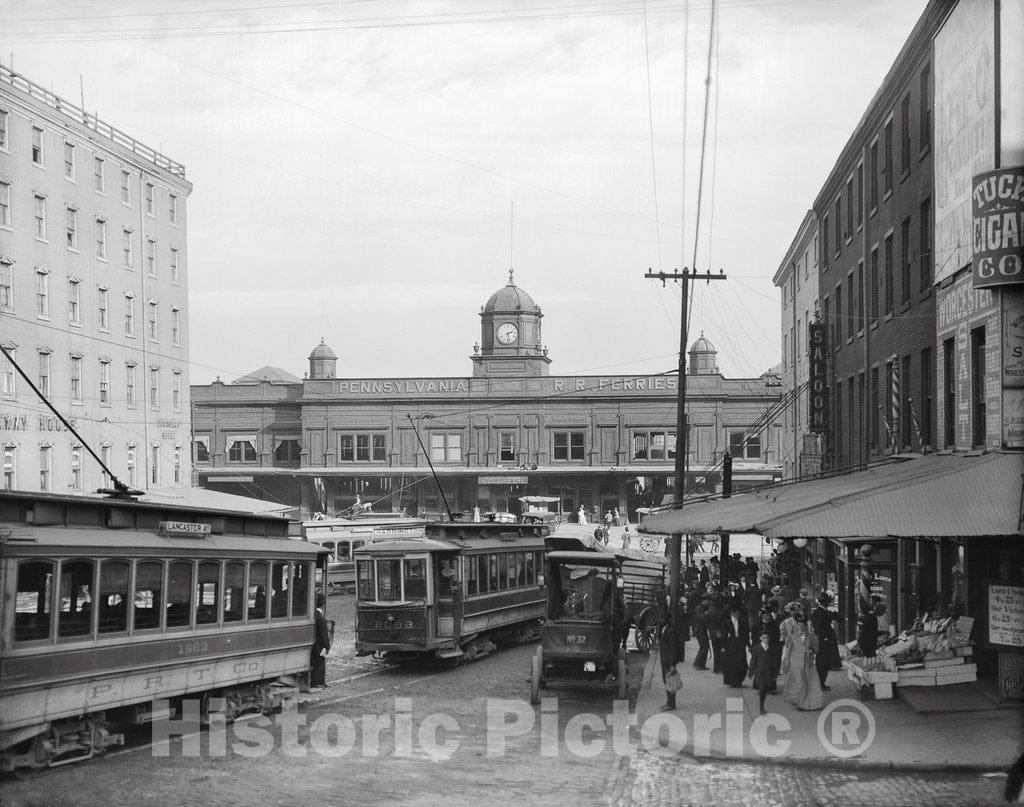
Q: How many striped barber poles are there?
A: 4